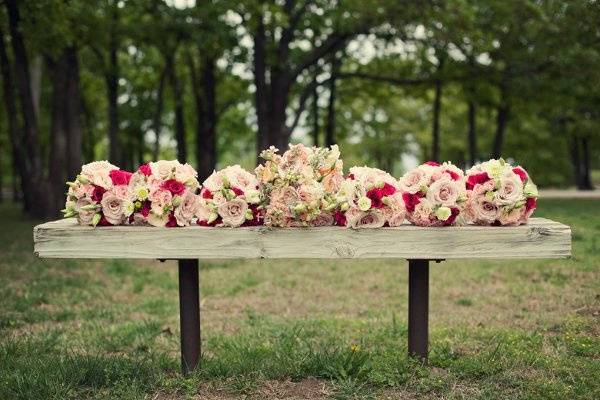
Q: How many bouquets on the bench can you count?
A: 7